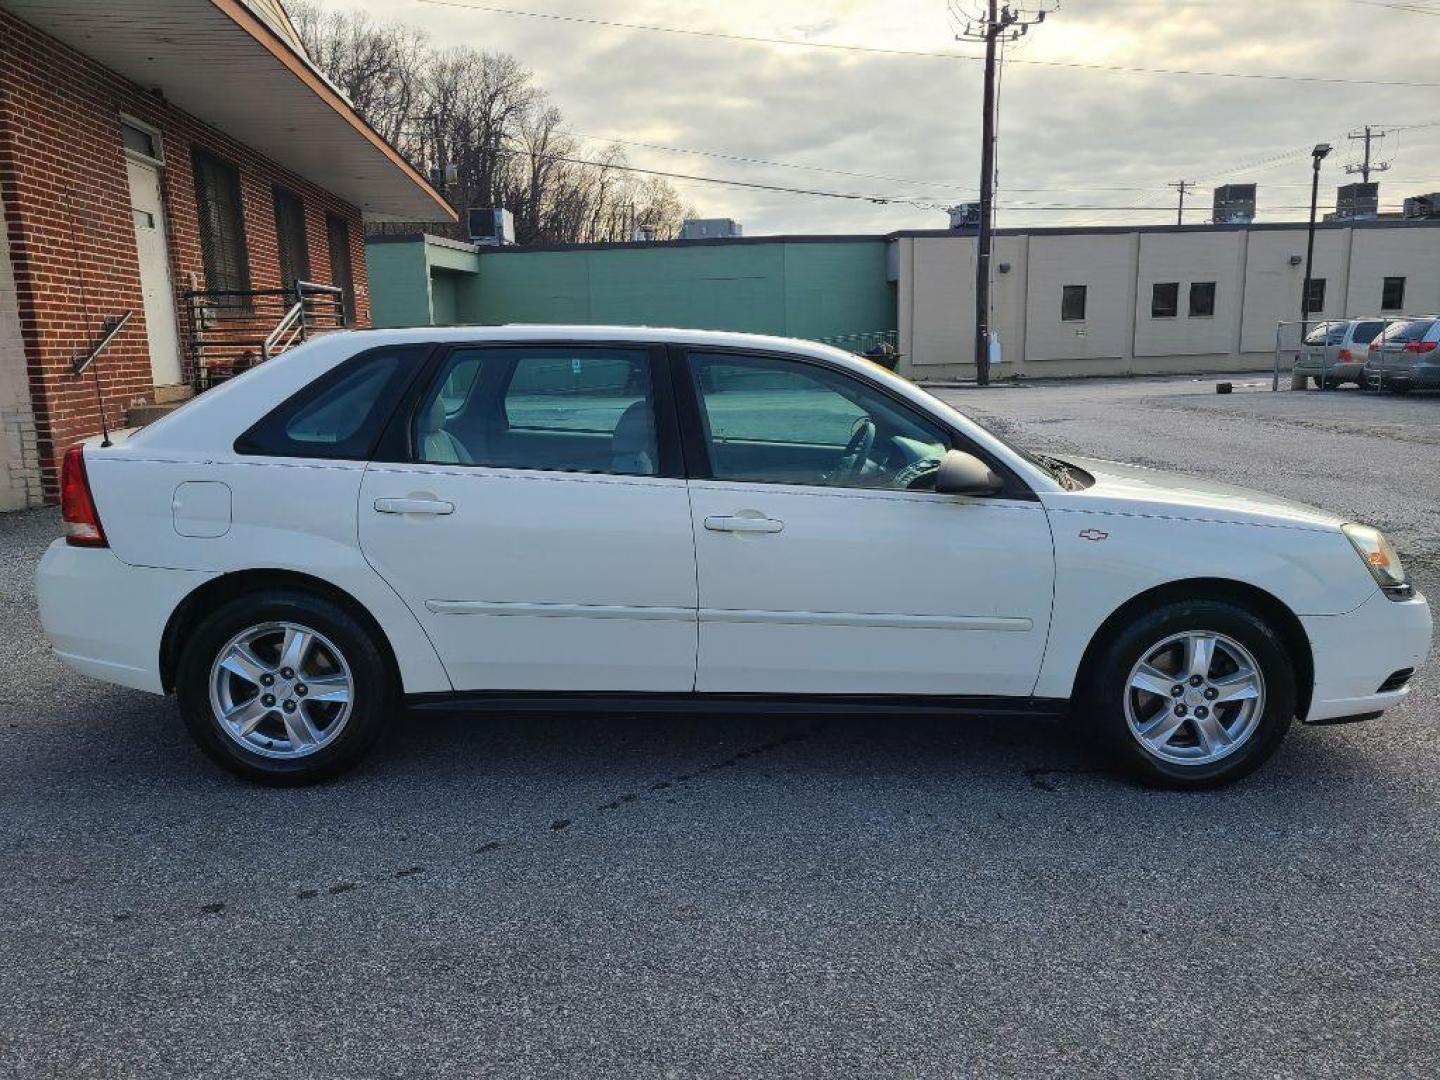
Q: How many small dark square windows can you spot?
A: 5